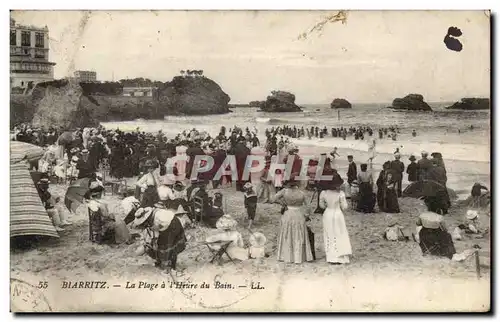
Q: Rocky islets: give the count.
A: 4